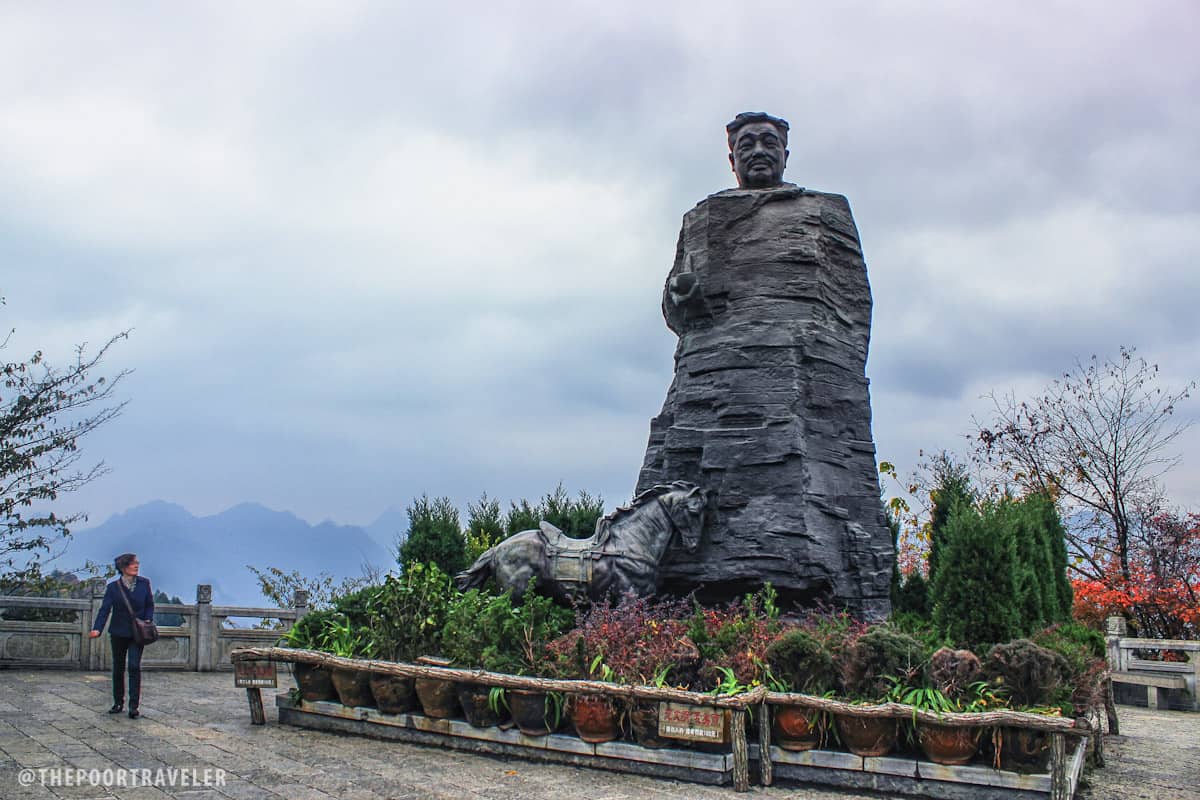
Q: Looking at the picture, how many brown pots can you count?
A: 12